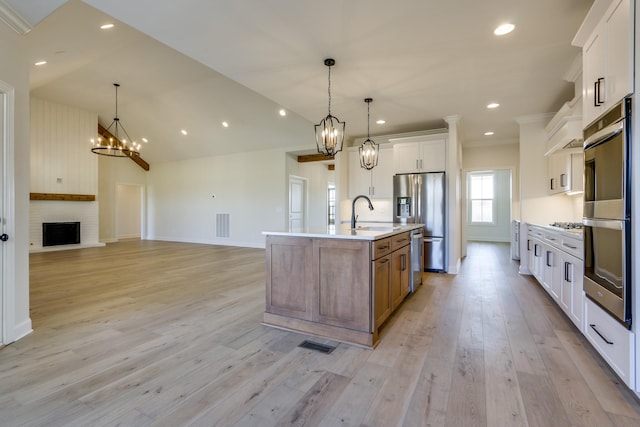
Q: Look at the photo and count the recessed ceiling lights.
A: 10